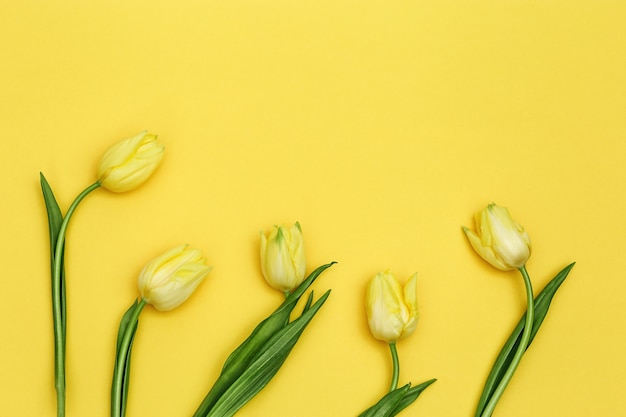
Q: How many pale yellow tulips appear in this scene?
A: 5